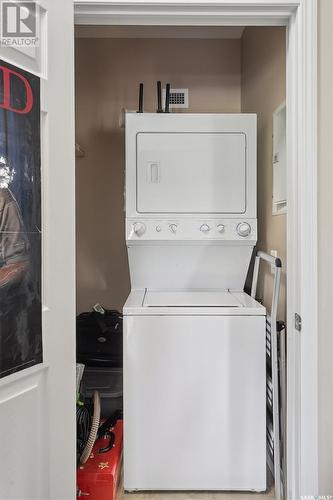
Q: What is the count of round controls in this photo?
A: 6